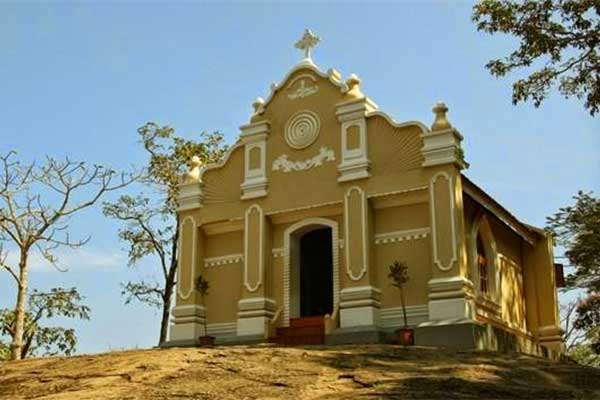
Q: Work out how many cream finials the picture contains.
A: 4